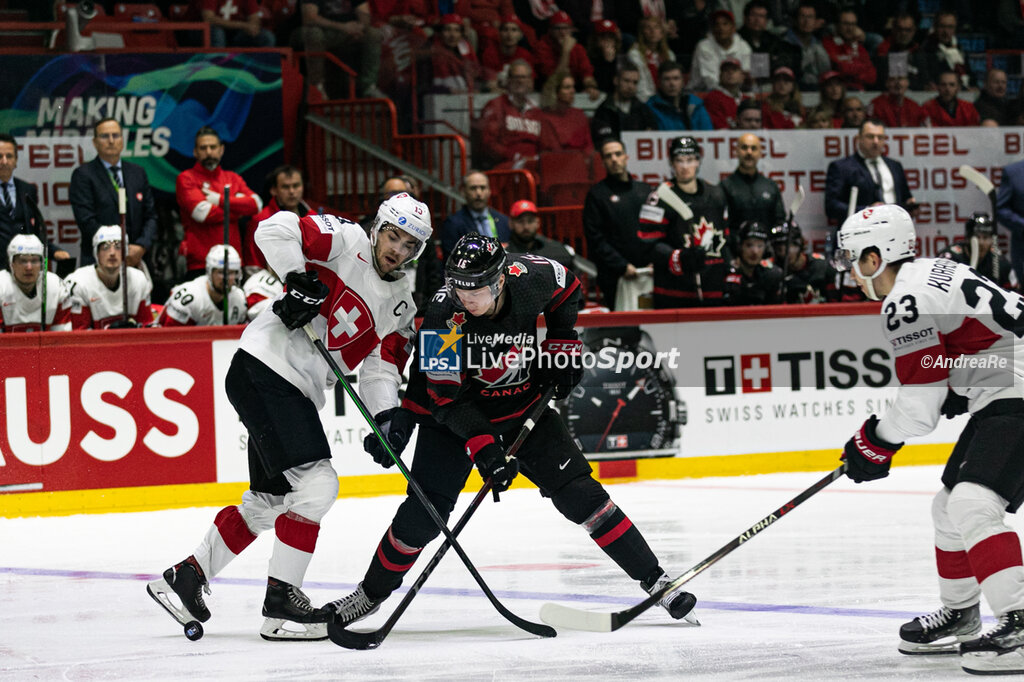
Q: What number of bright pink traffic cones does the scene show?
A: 0